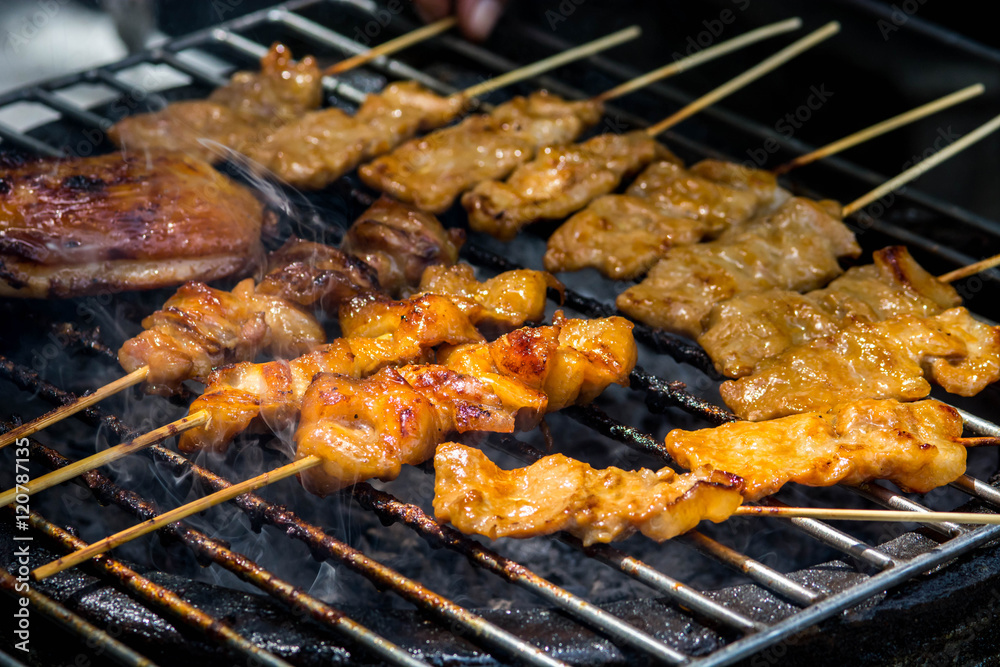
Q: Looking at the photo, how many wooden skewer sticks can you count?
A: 12